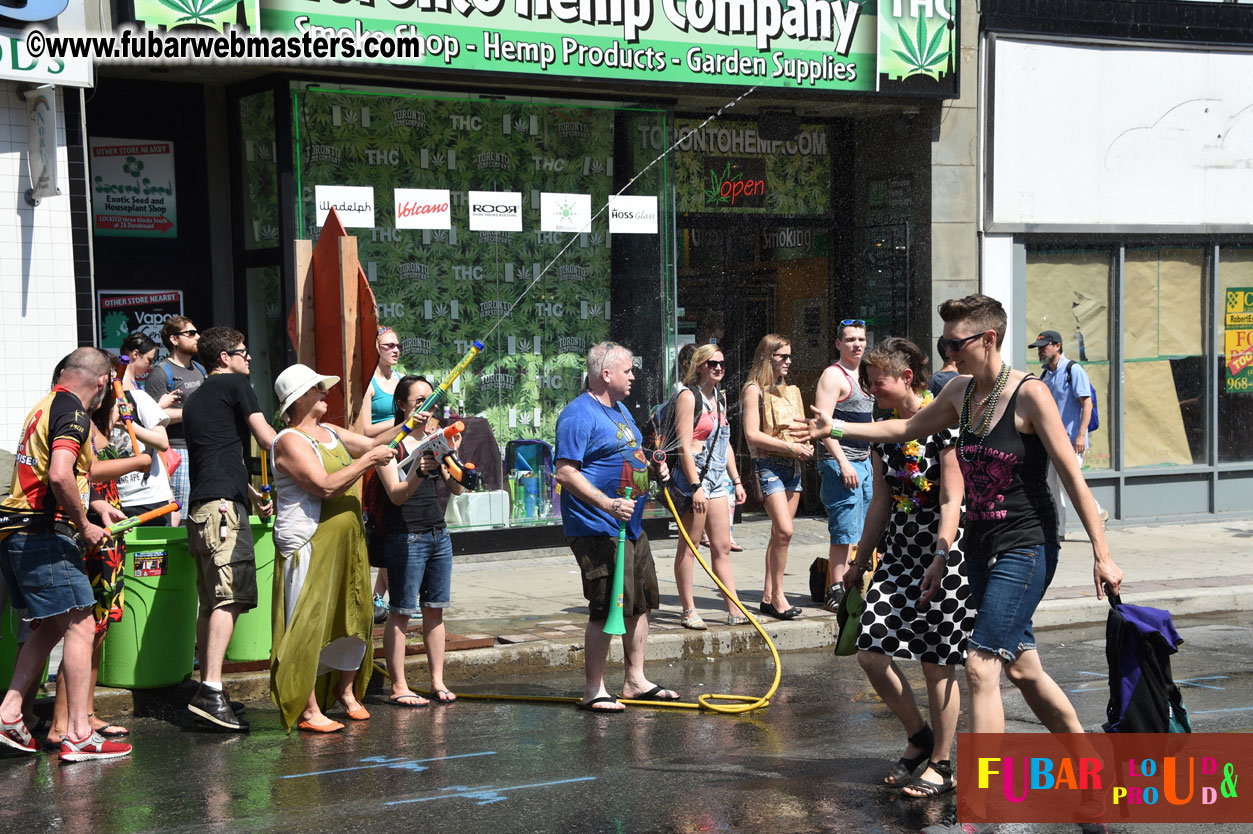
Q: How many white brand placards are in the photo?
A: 5